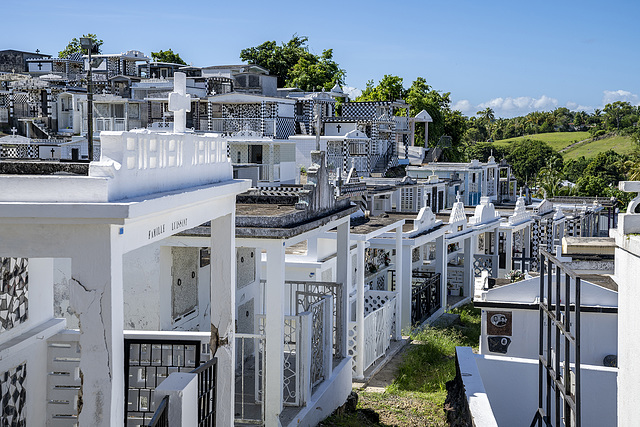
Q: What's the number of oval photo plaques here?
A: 2